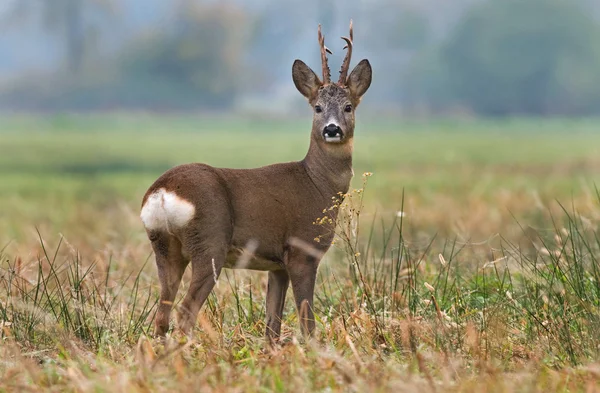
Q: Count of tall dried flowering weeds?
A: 1